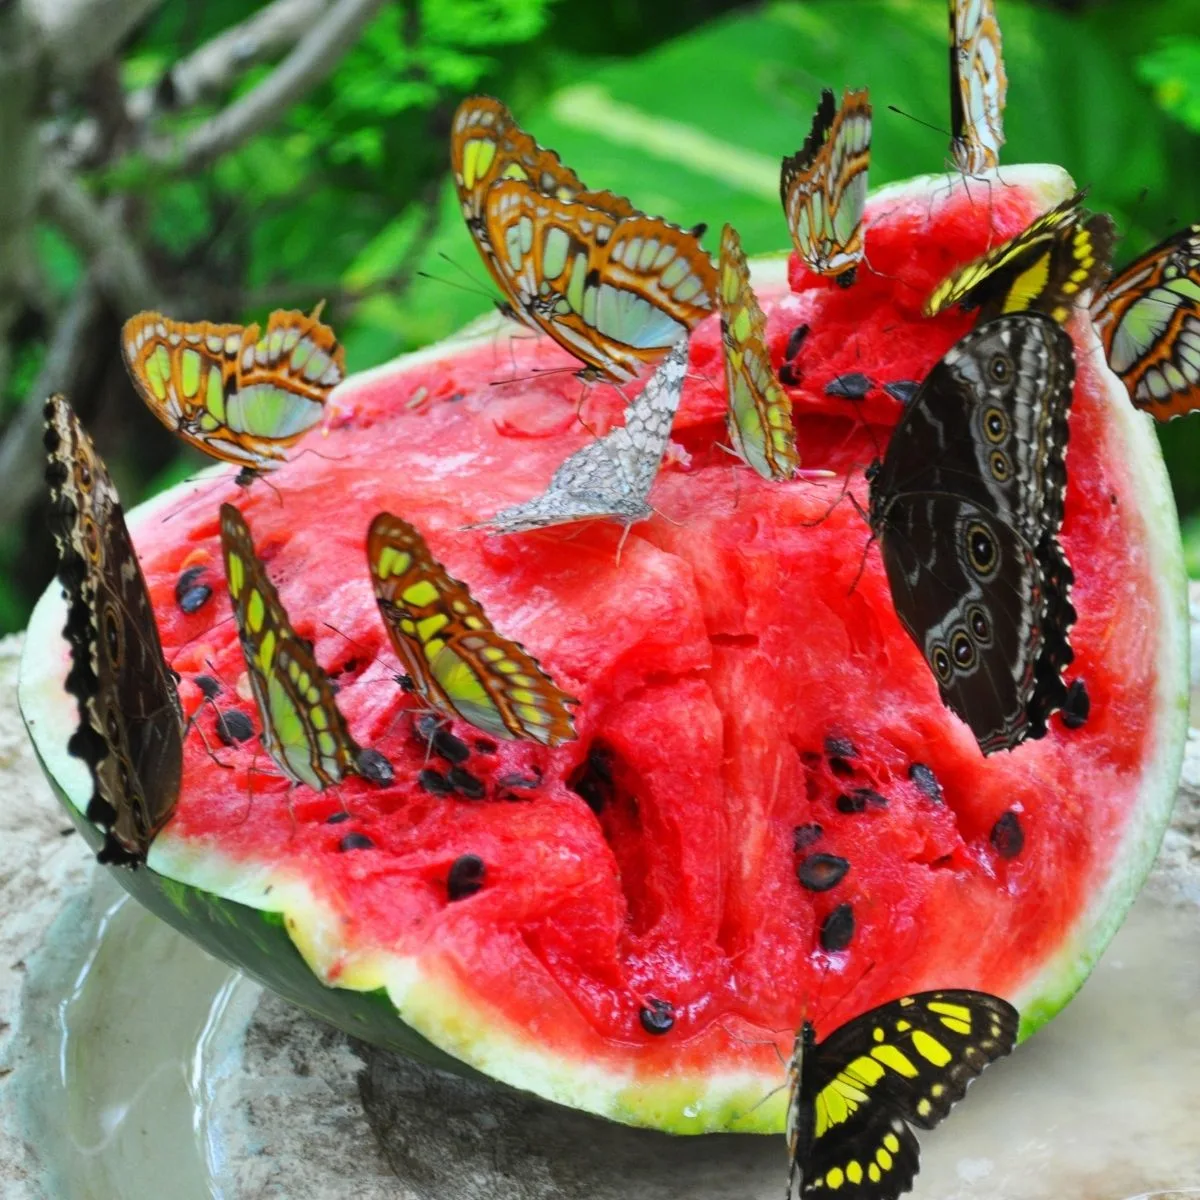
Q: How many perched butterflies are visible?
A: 14